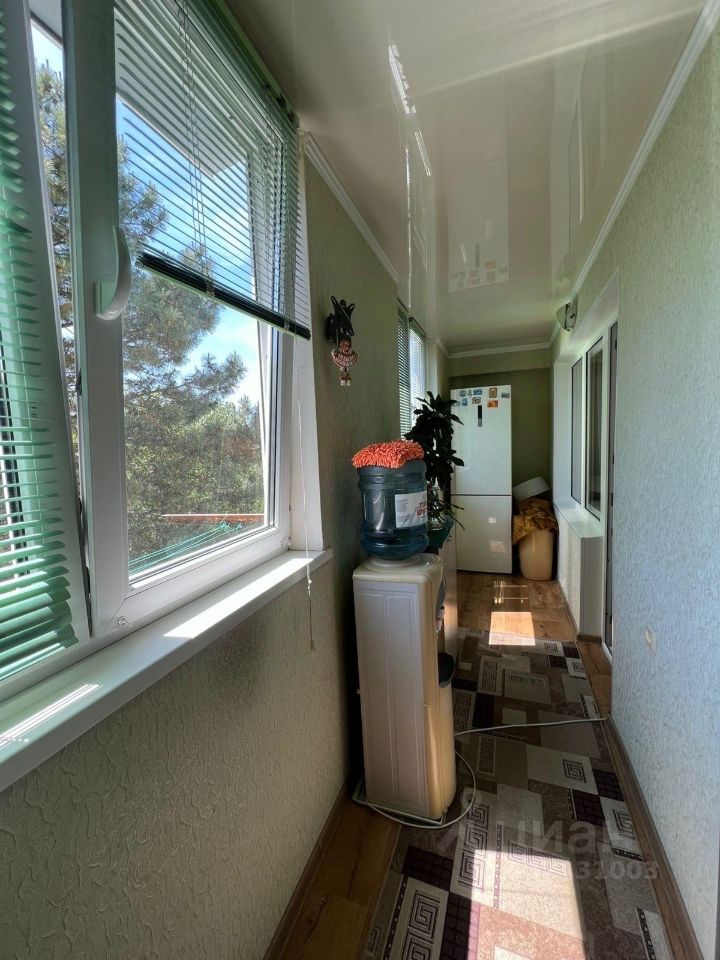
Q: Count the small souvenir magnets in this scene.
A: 9